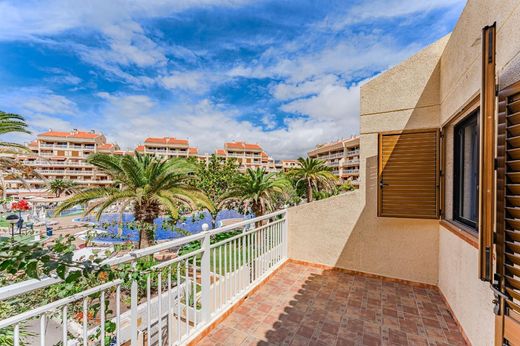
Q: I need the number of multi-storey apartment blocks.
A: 4